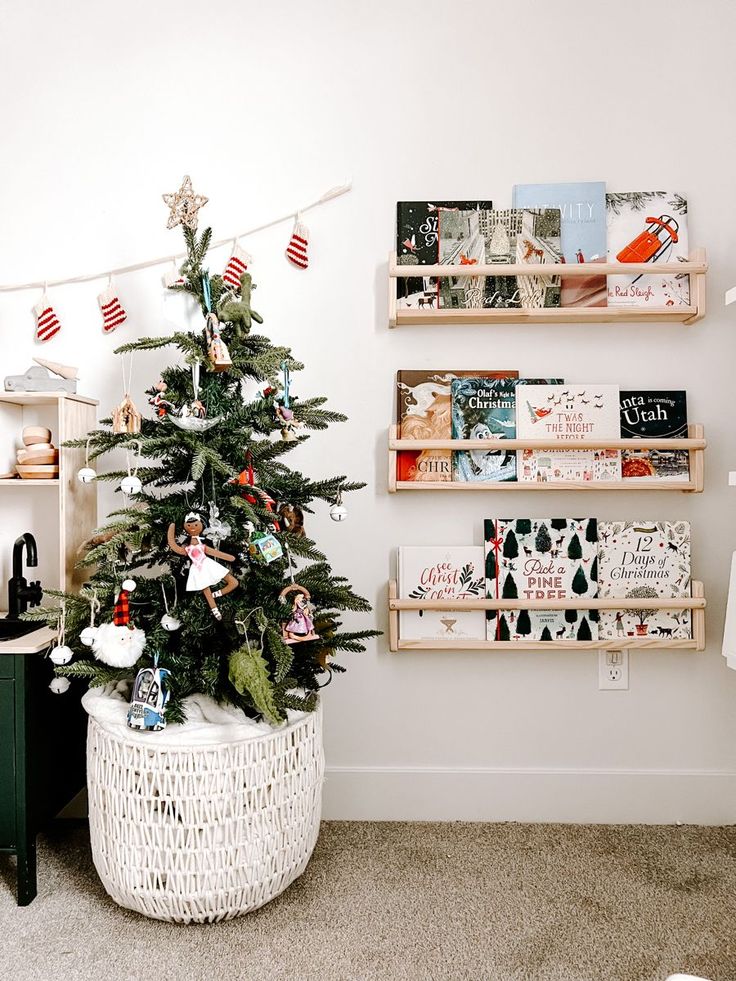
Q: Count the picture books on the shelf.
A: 11